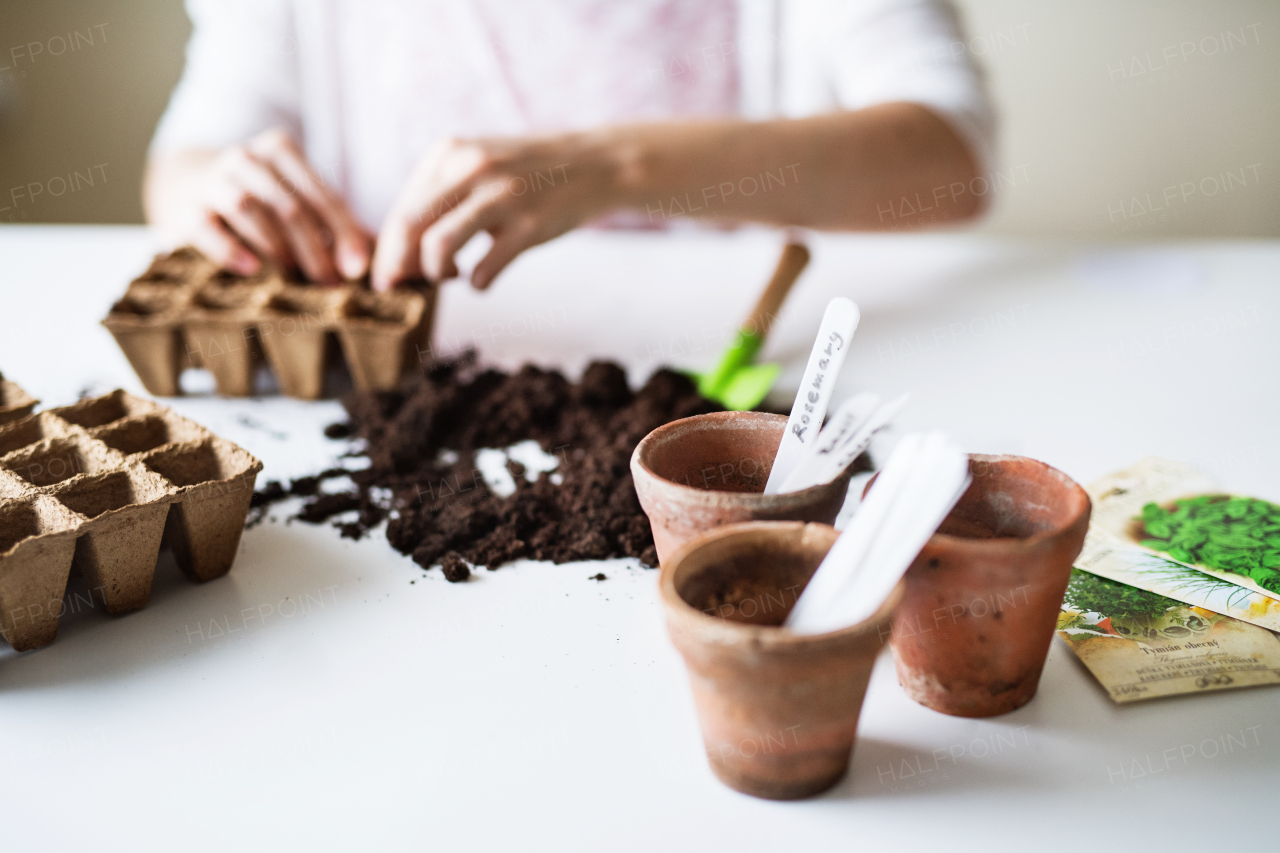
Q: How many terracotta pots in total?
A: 3